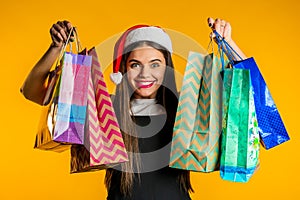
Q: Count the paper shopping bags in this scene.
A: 6